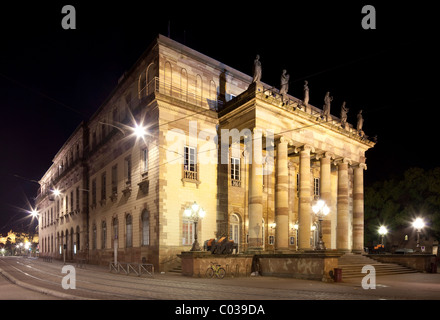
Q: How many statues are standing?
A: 6